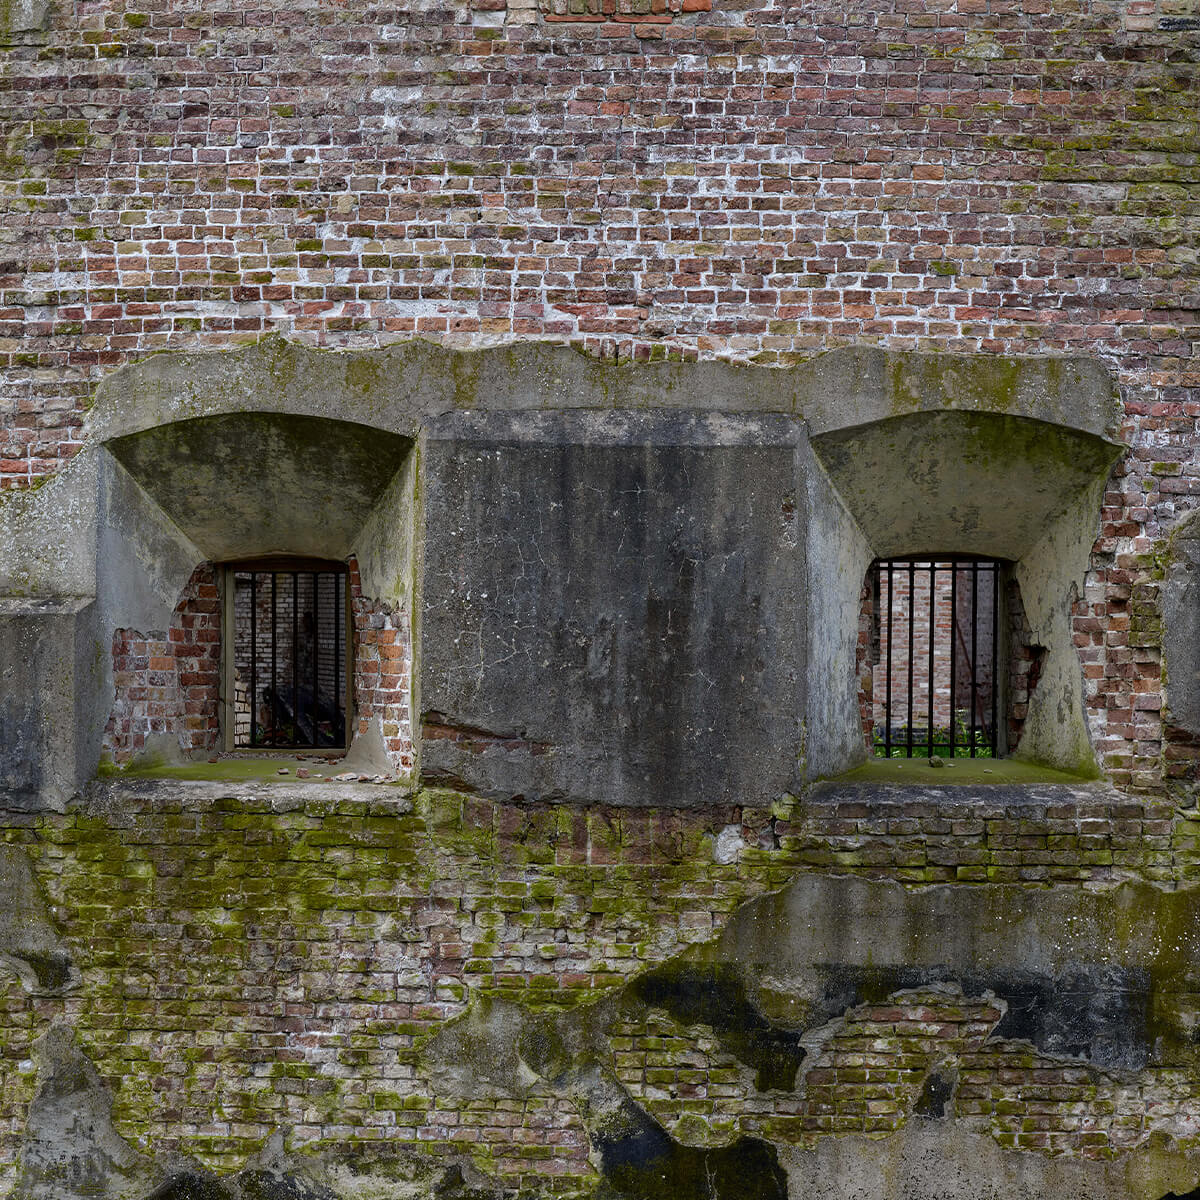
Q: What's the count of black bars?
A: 11